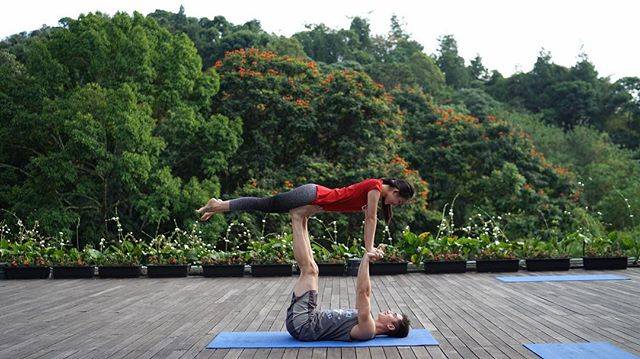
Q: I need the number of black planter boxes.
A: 12